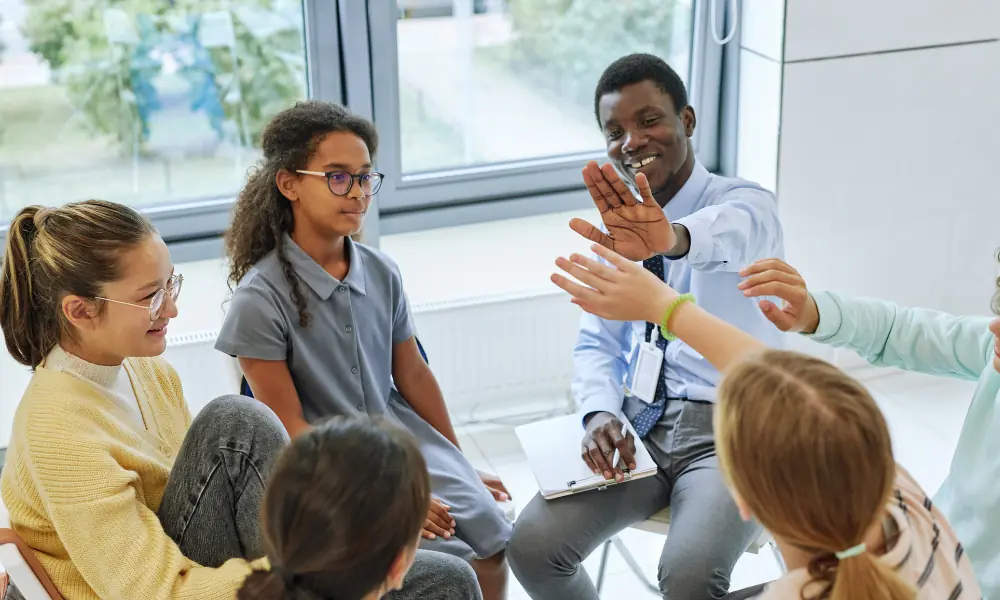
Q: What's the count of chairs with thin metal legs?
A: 1